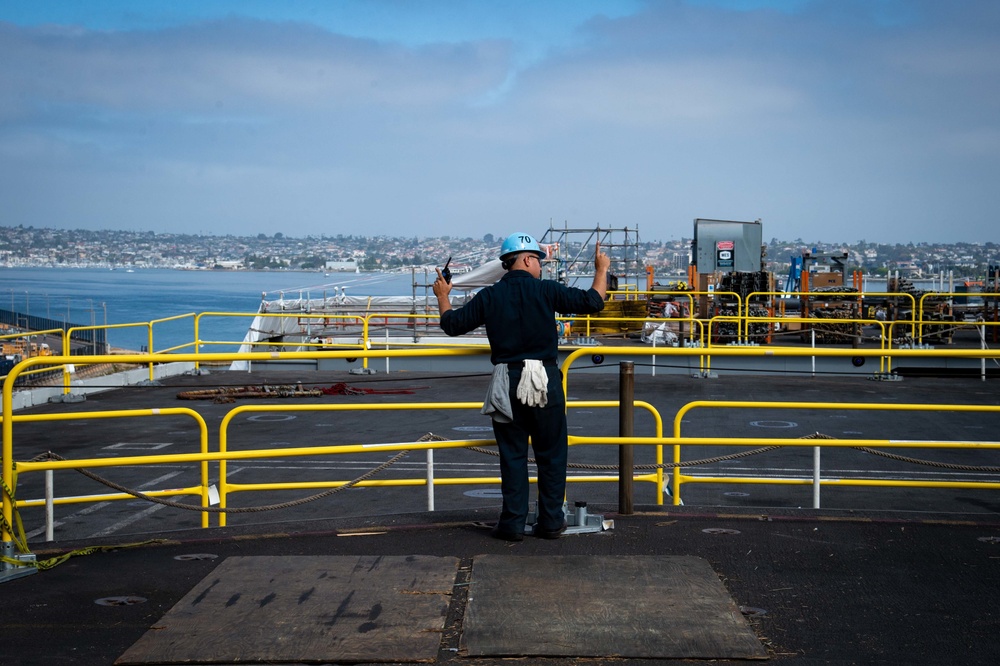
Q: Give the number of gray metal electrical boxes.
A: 1